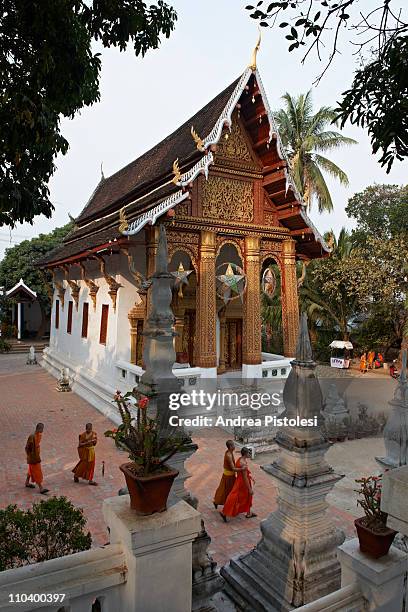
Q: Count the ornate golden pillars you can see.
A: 4